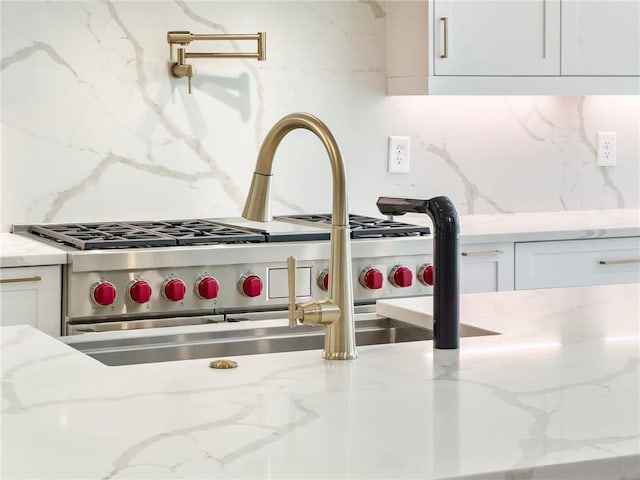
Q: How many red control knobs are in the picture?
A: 9